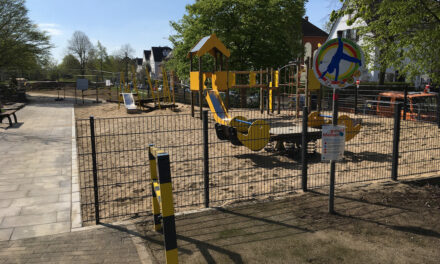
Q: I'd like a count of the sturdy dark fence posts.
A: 4